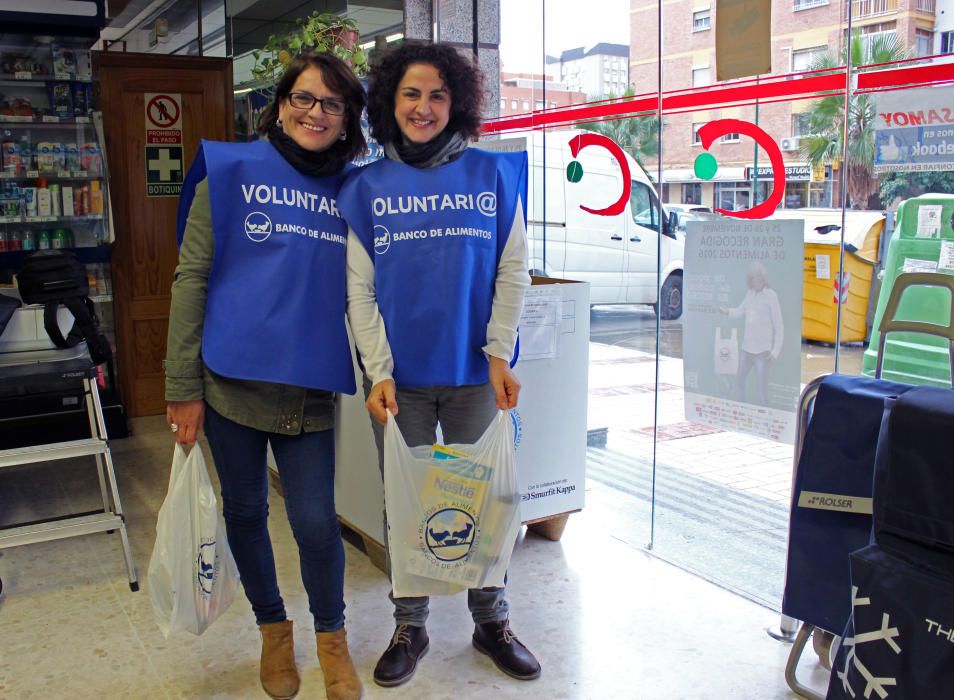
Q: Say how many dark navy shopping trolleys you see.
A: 2